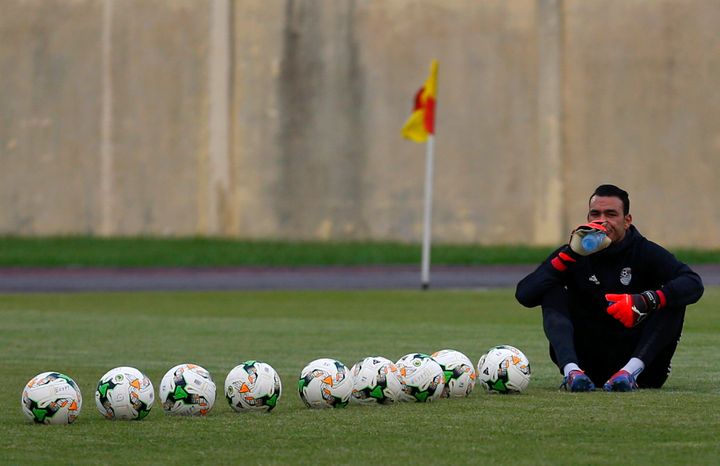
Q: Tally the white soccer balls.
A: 9